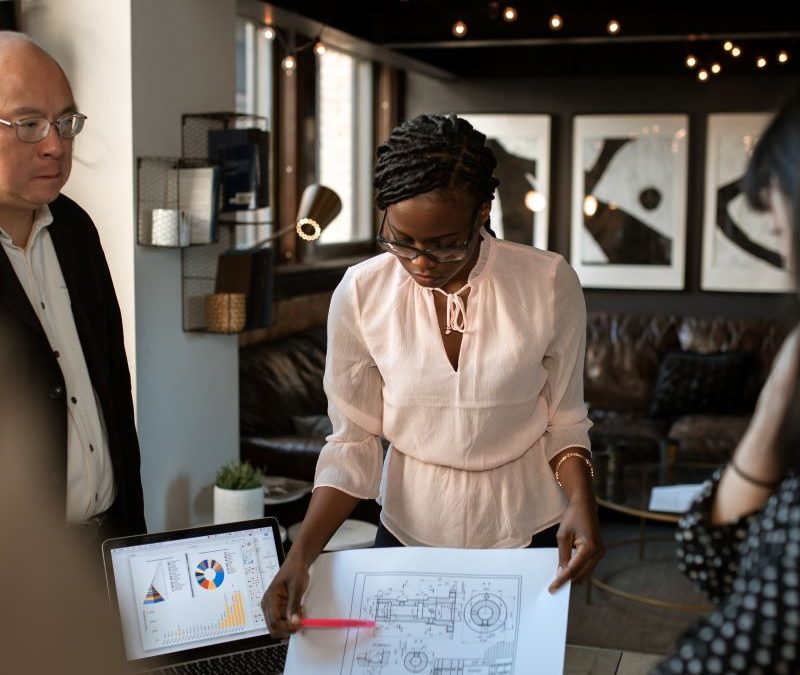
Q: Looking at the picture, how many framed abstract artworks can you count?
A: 3